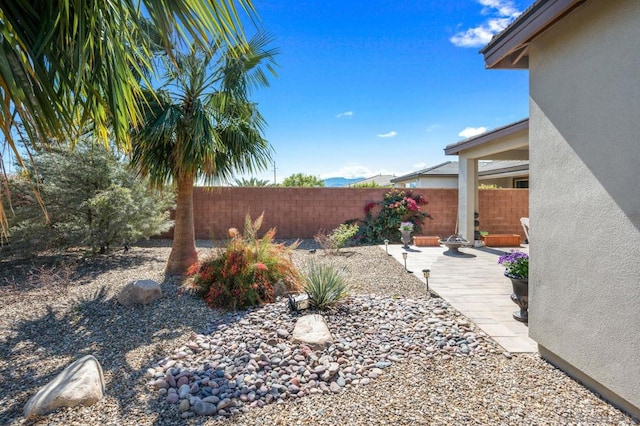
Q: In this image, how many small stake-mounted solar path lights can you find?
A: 3